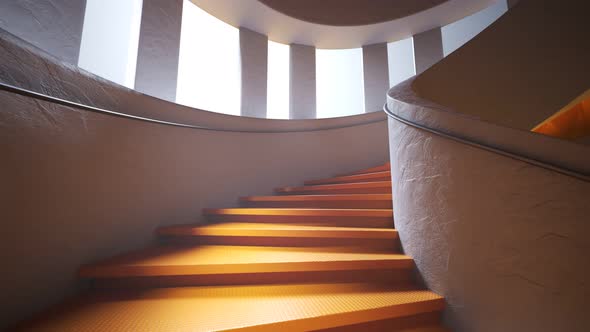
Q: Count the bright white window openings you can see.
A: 6